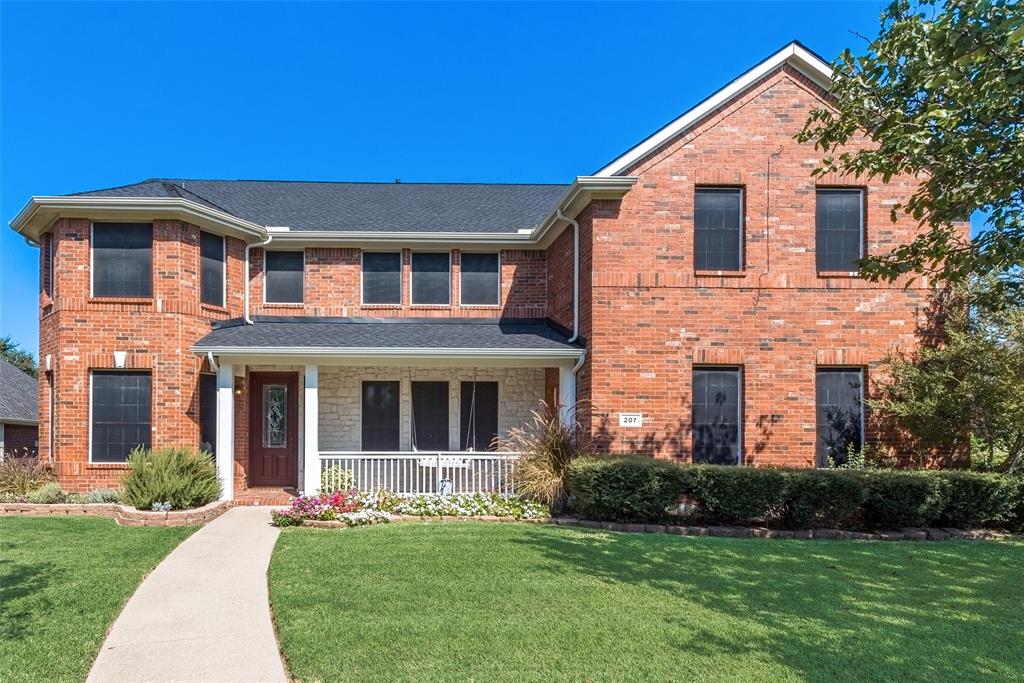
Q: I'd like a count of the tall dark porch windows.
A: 3